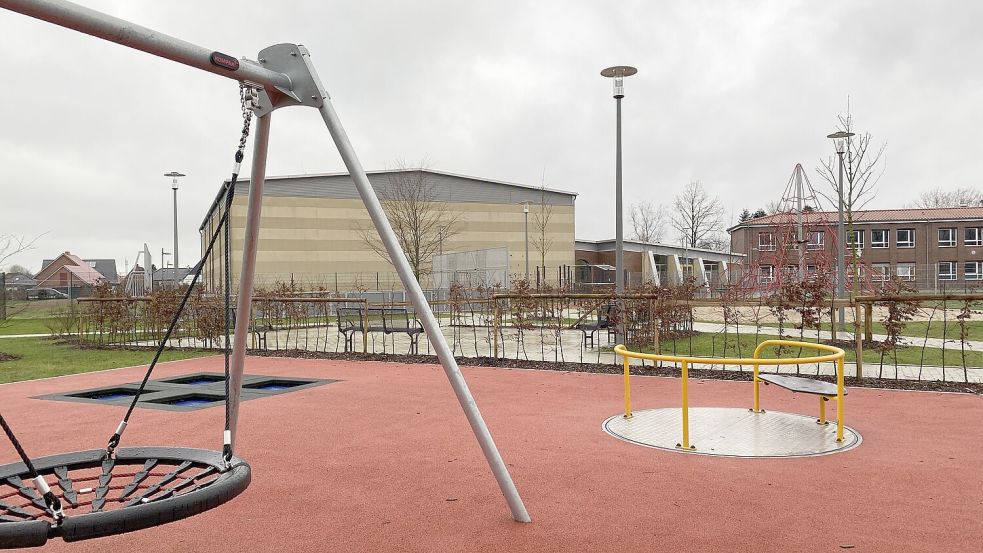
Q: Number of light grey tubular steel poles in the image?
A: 3